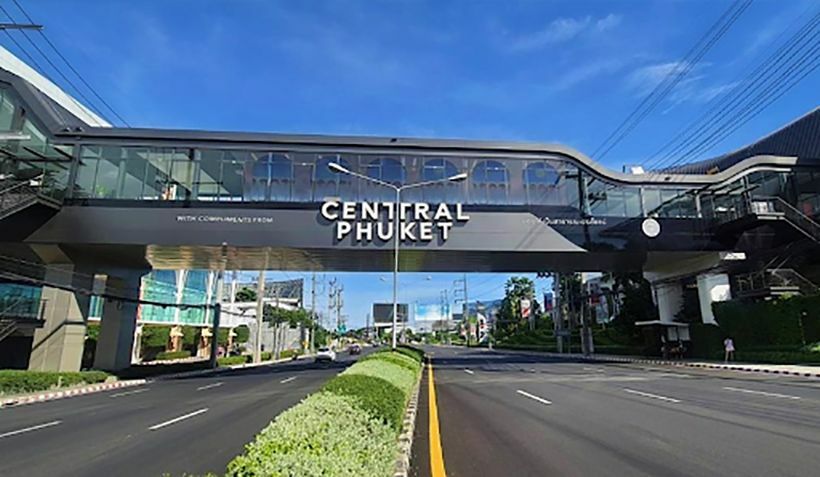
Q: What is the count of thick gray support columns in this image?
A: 4